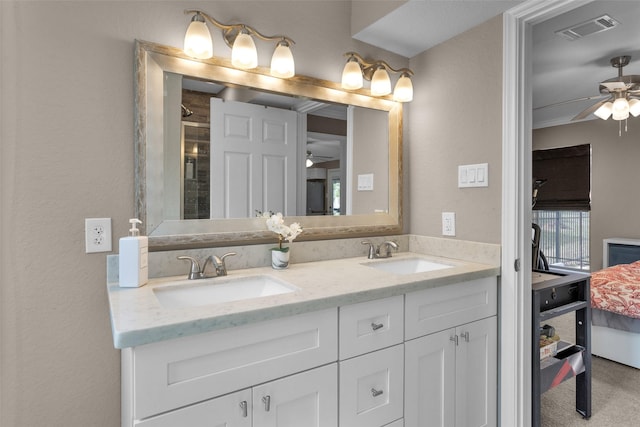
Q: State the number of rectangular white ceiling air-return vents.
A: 1